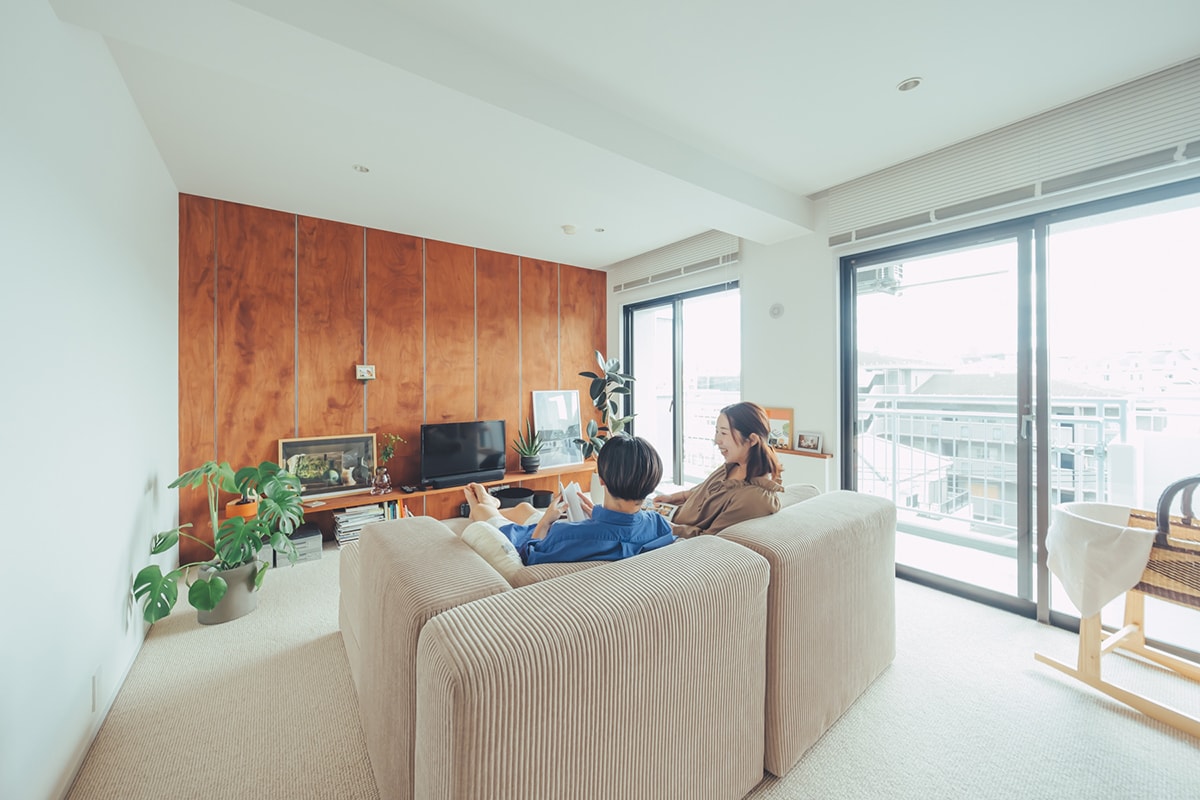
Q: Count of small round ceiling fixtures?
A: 4